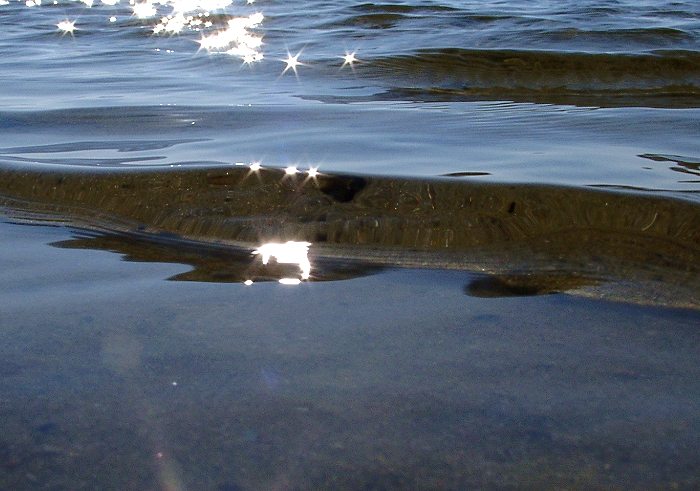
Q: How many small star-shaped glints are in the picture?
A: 6